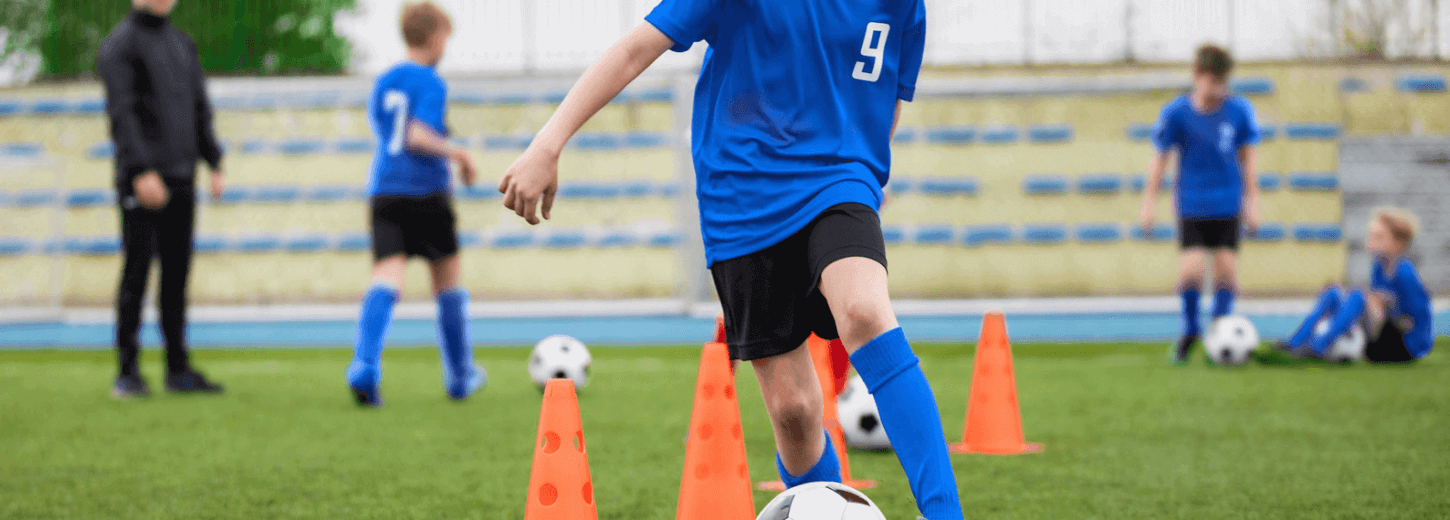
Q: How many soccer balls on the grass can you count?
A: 5